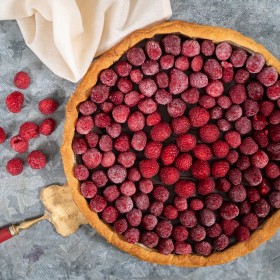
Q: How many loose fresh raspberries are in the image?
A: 9